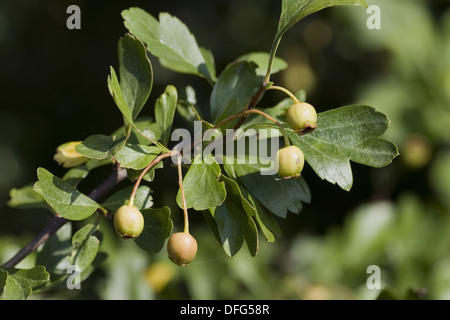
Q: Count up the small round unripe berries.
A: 4